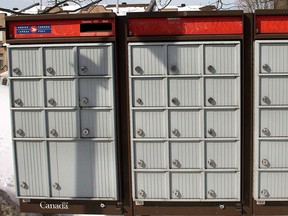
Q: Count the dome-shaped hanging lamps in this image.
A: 0